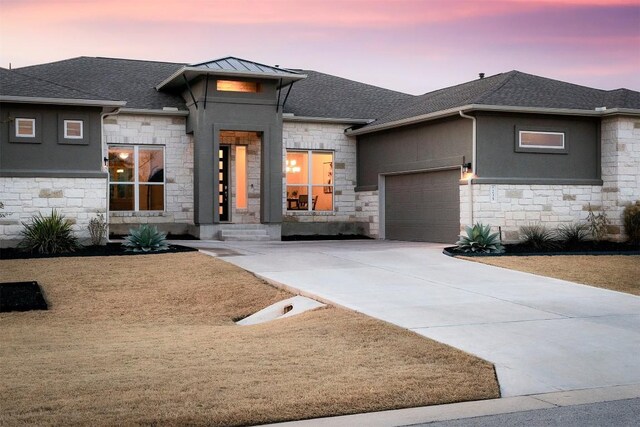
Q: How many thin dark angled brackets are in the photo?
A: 4